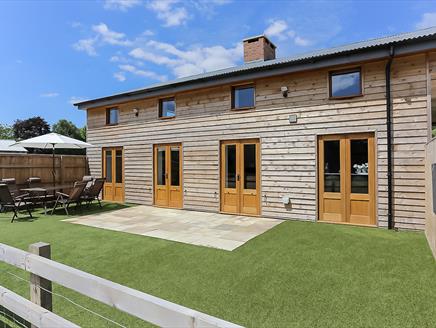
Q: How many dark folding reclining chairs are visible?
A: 6